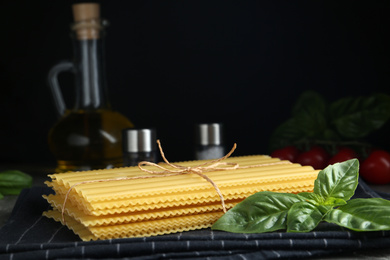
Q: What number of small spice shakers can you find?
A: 2